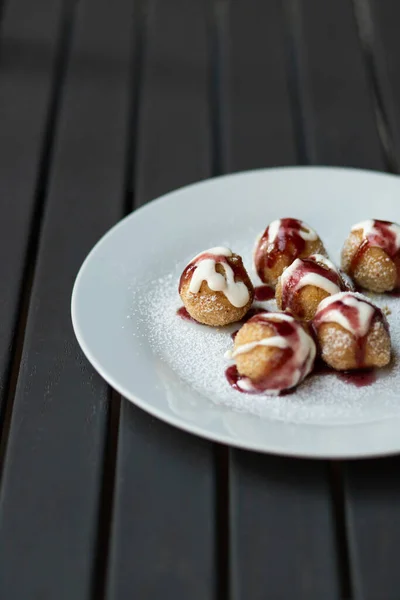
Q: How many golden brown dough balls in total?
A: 6